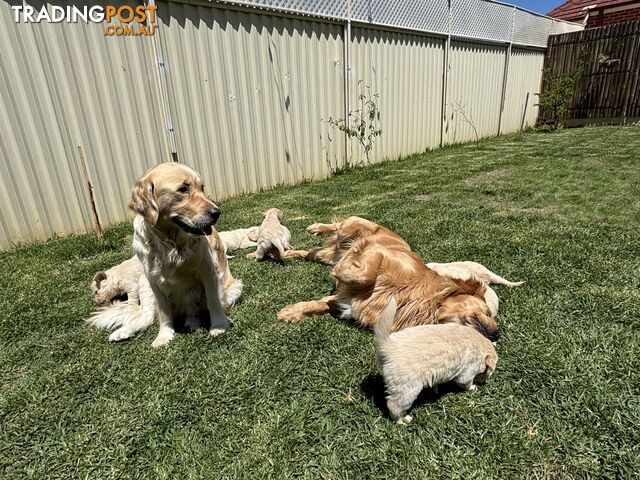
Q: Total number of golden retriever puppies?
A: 5